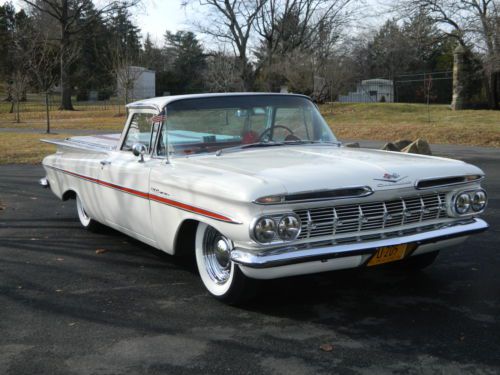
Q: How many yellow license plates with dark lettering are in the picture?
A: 1